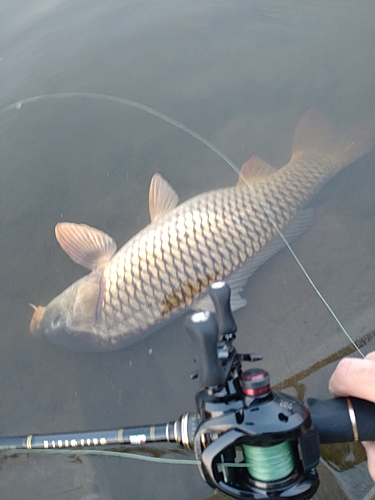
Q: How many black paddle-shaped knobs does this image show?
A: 2